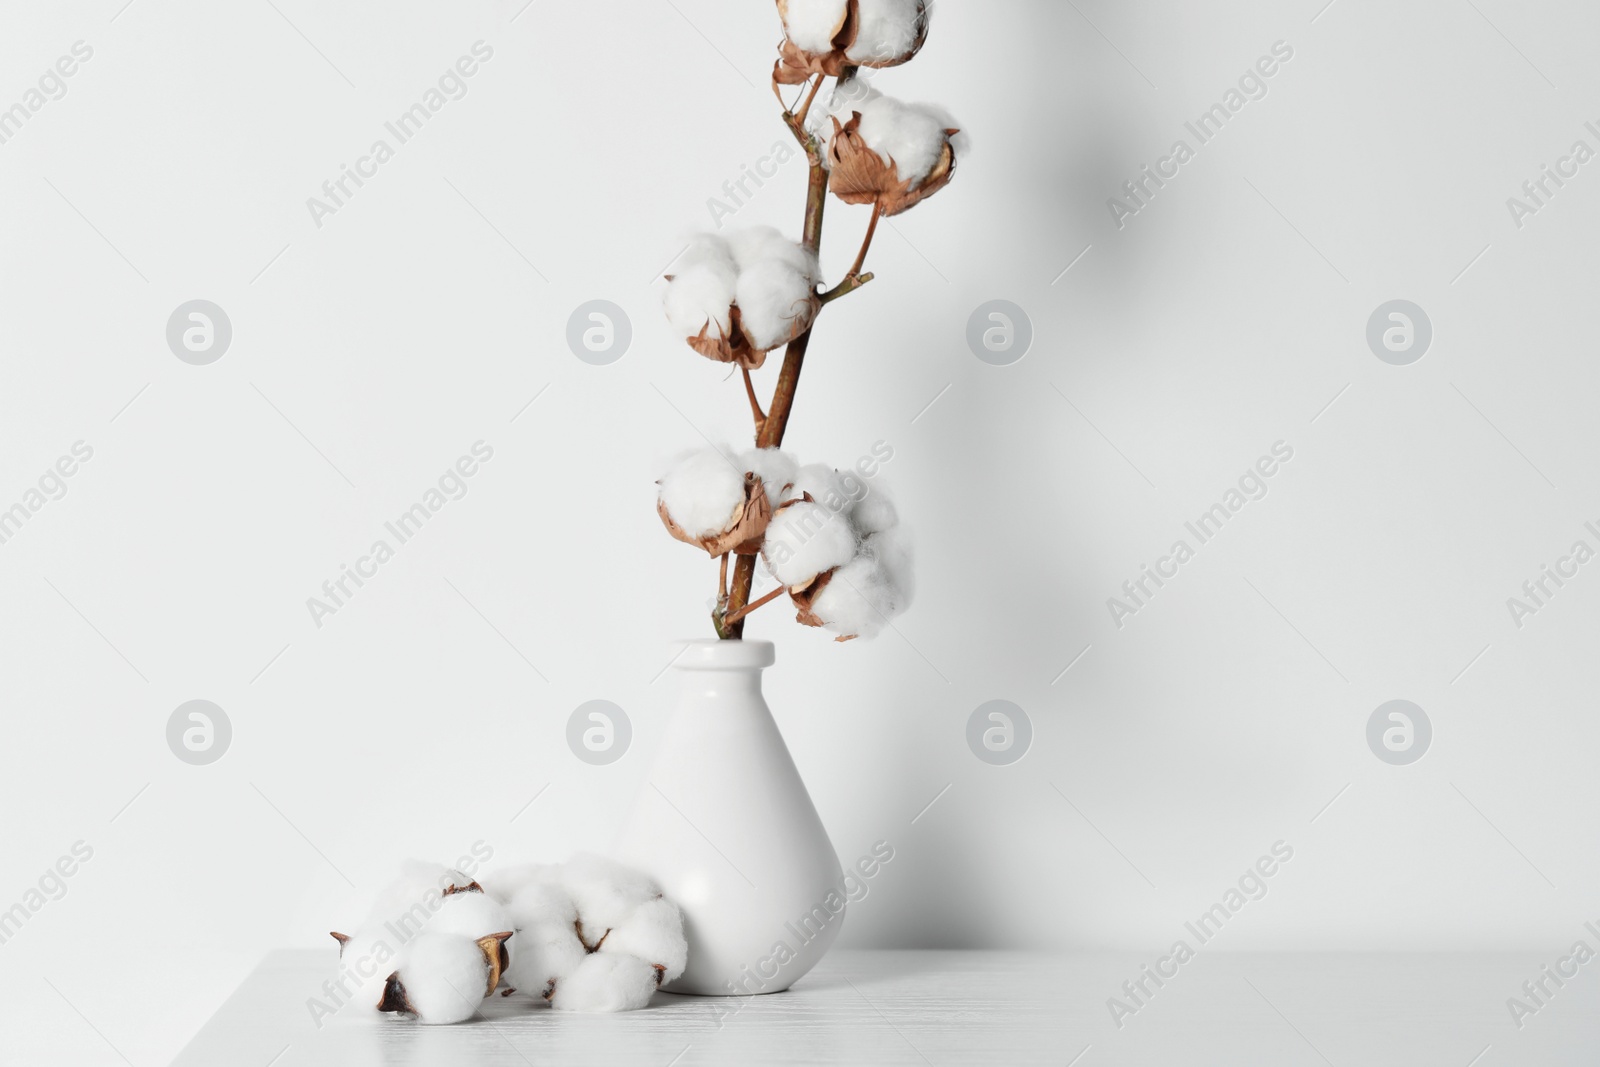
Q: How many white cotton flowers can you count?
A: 7